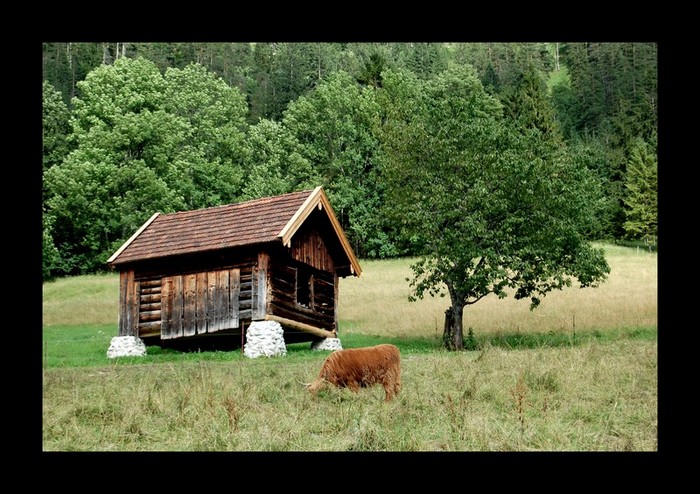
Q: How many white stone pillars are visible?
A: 3